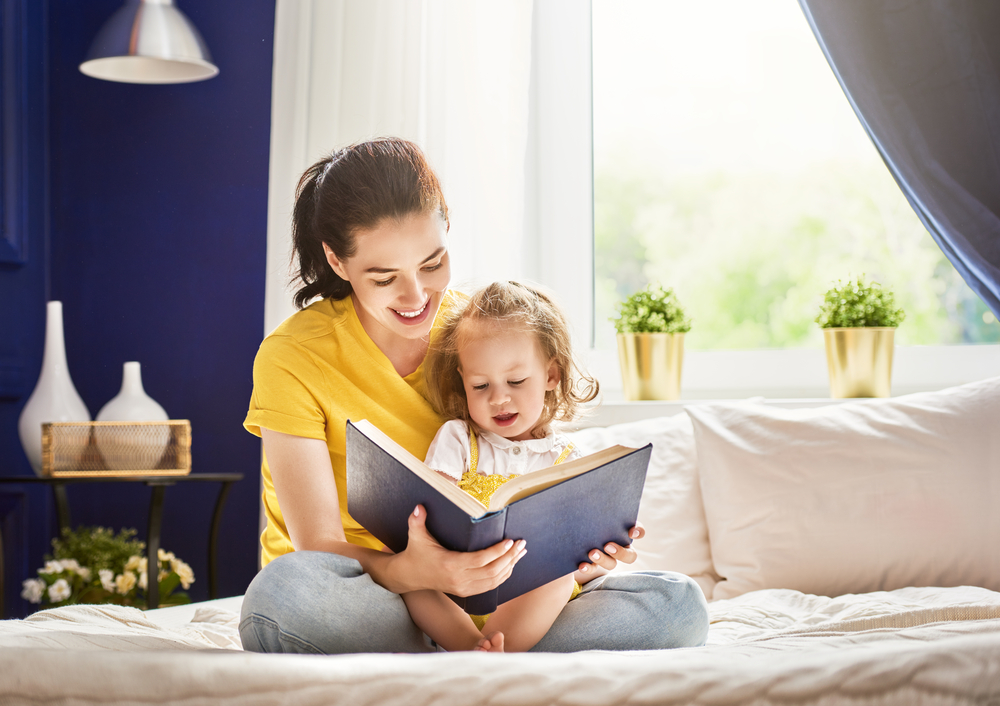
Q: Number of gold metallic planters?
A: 2